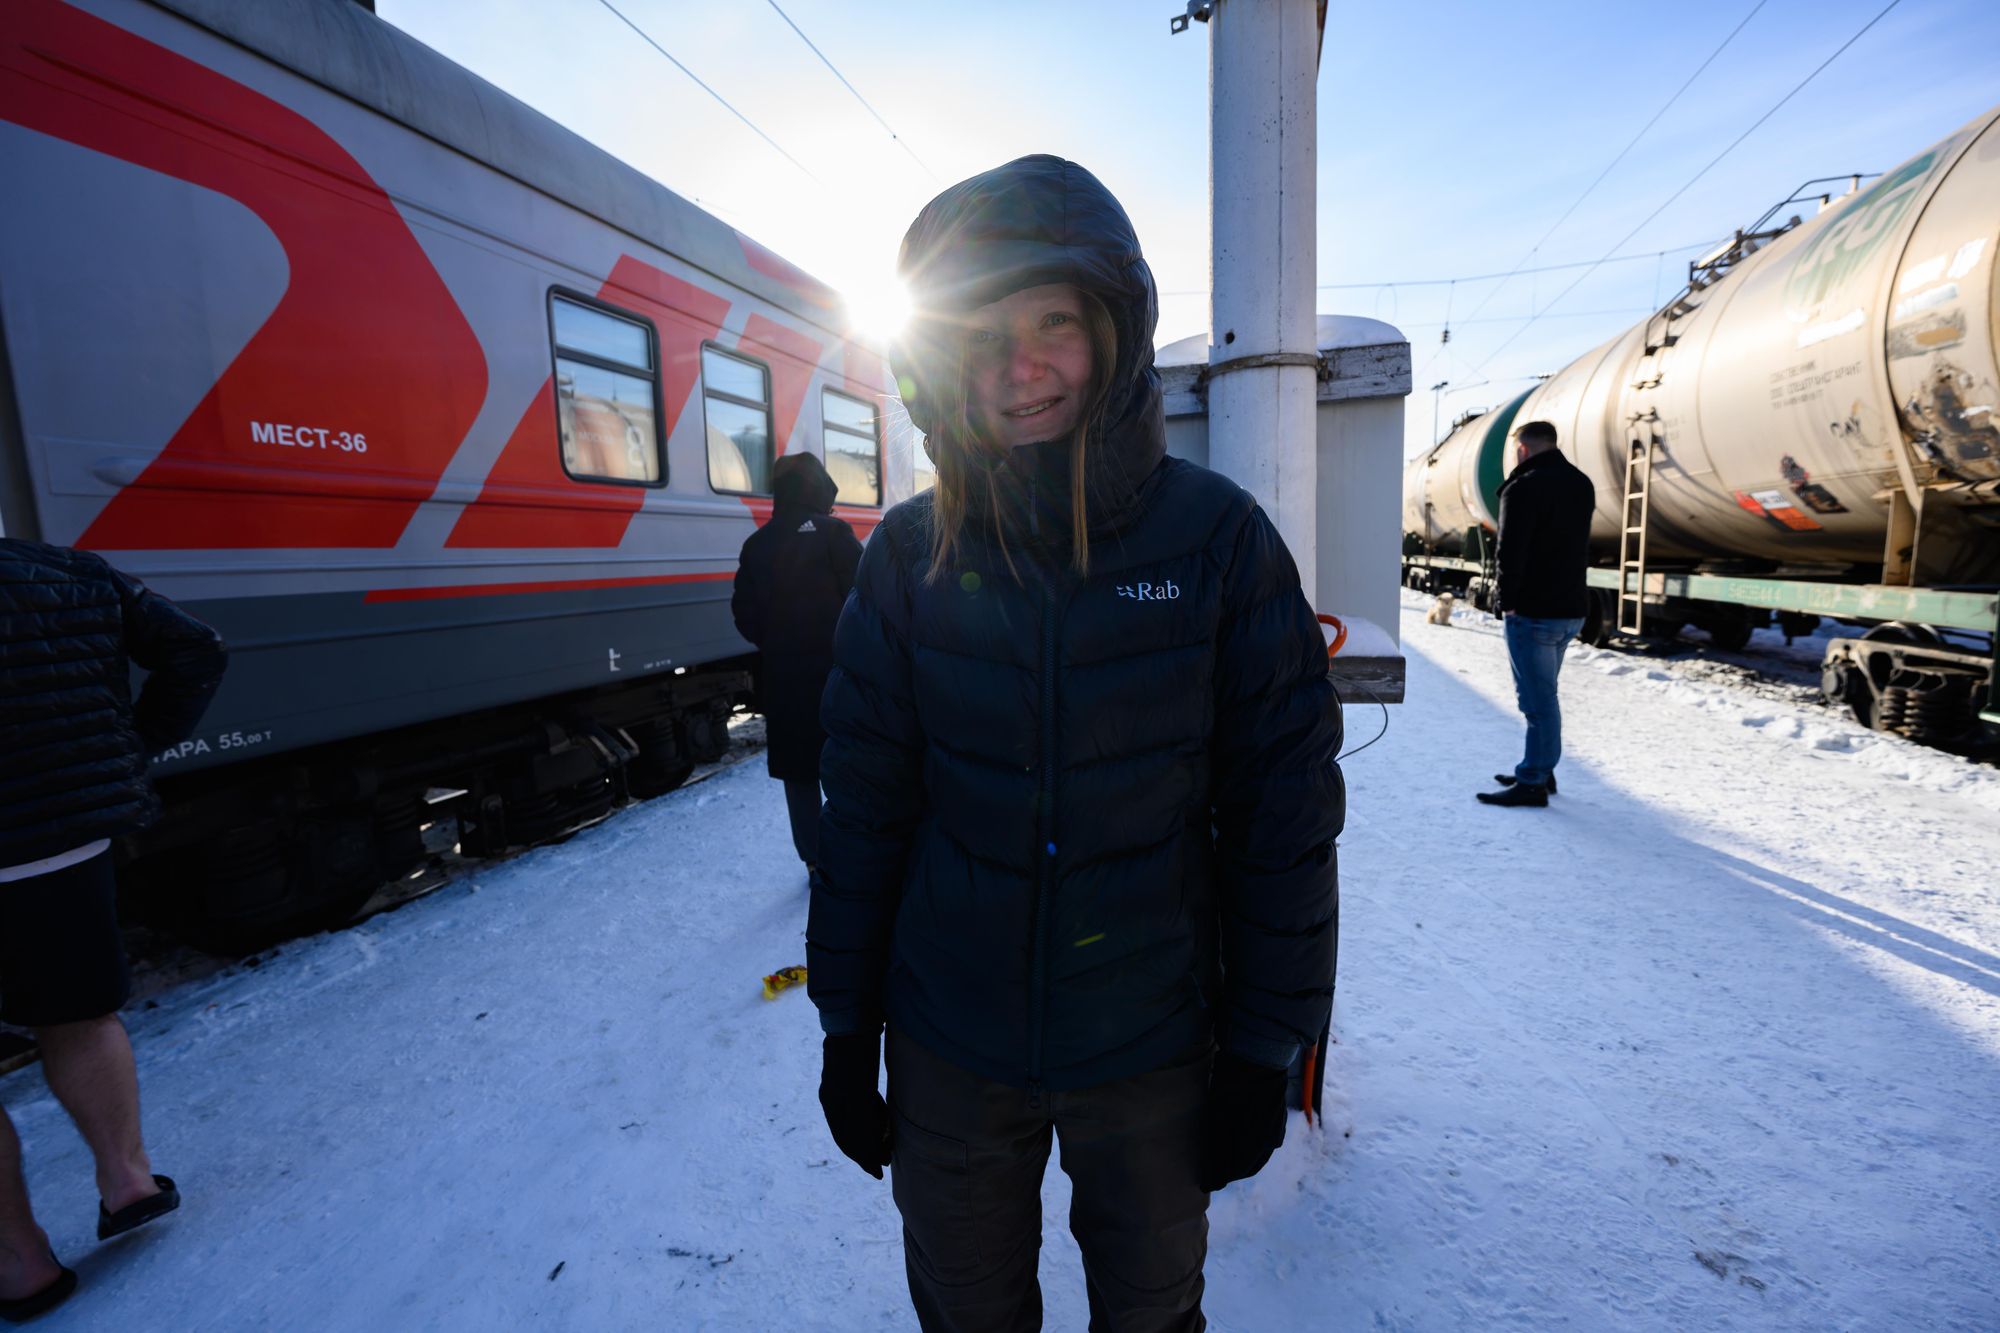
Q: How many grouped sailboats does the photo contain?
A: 0